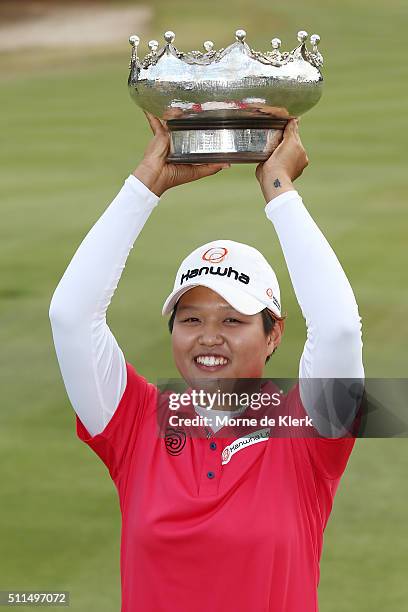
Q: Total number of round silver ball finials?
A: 8